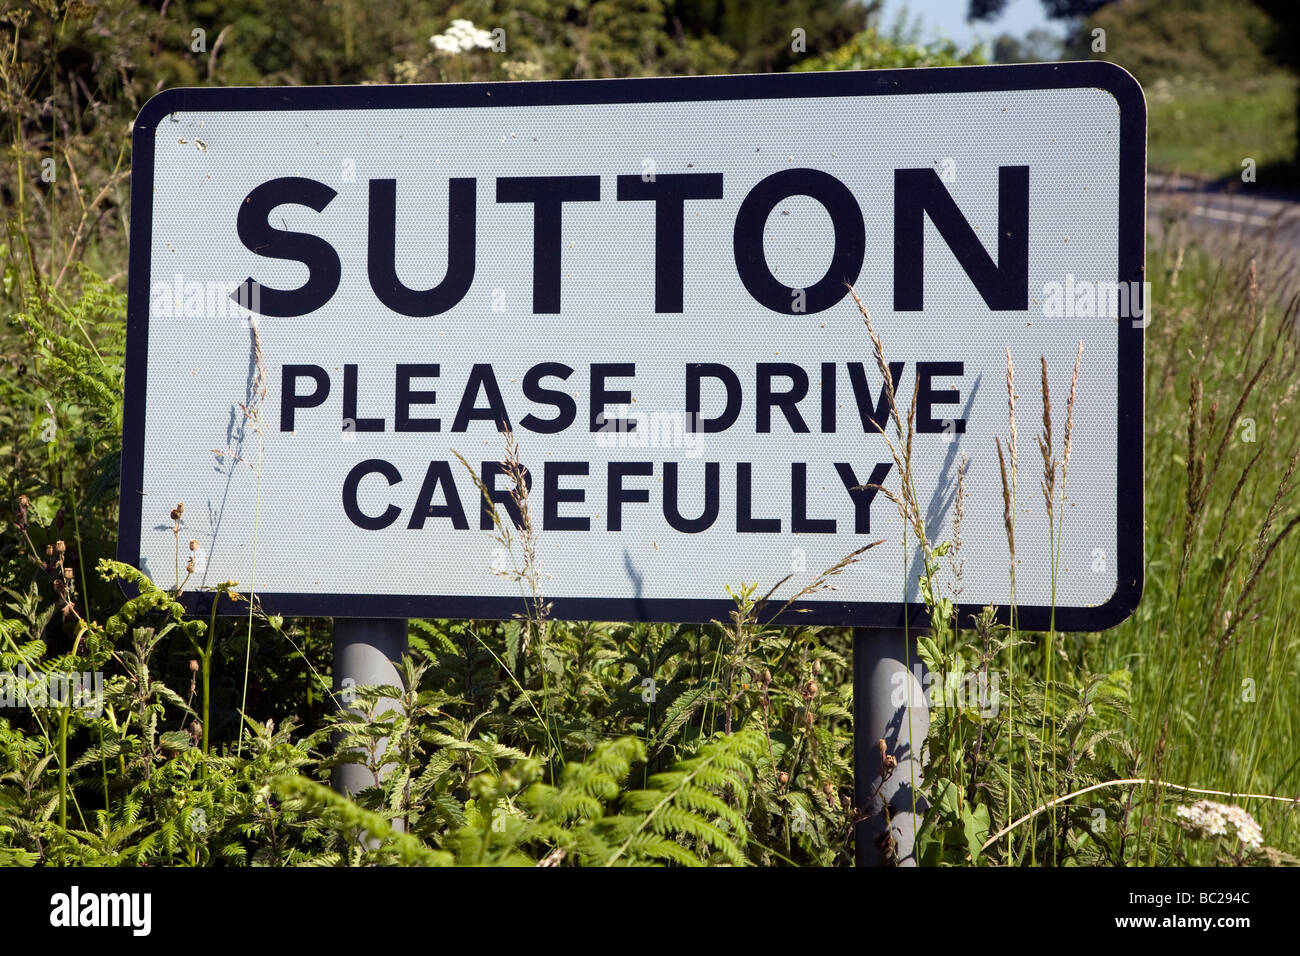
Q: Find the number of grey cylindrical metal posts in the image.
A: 2